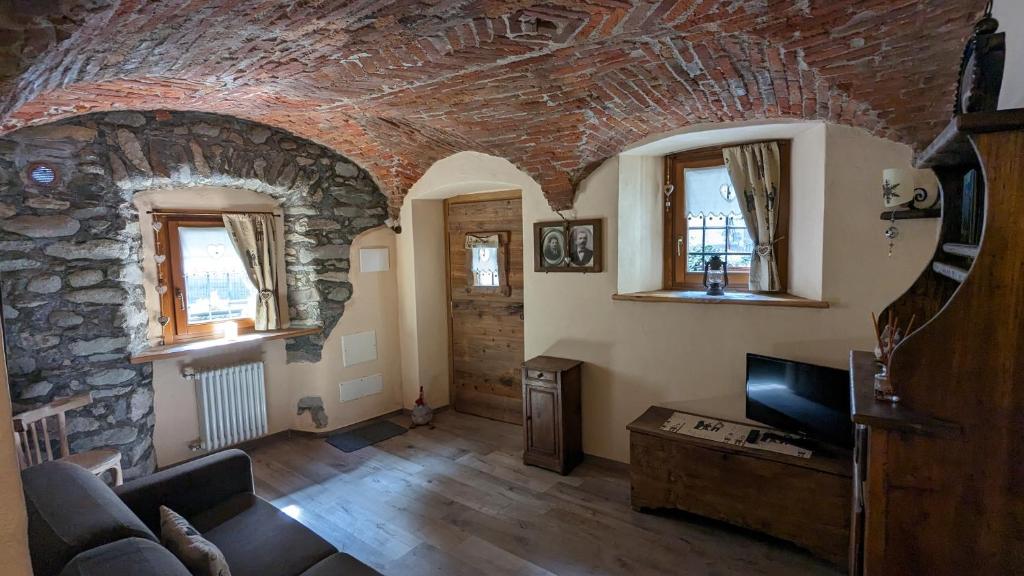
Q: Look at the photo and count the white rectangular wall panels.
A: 3